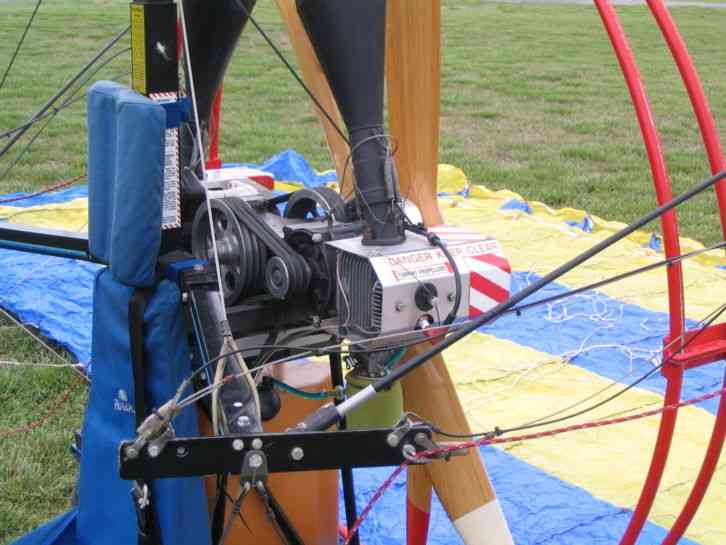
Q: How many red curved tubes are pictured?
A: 2